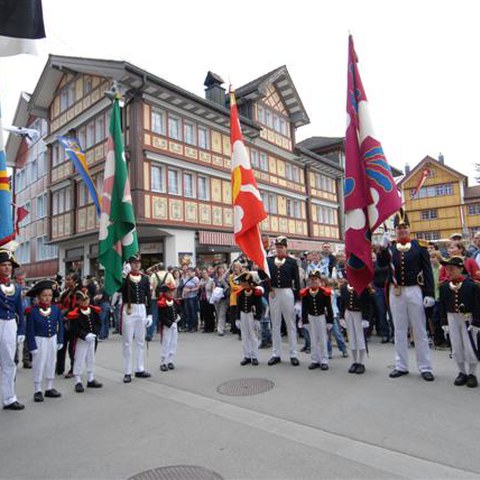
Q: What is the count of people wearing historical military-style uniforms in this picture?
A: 11